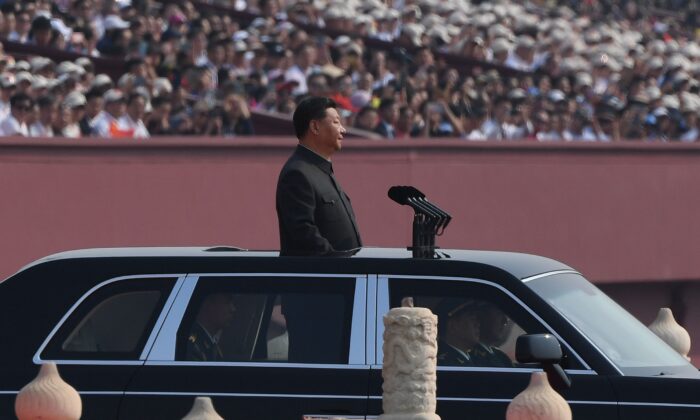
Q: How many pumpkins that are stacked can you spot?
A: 0